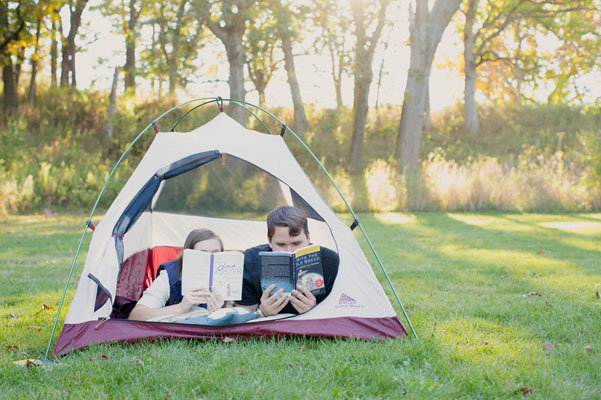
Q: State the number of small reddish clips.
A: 3